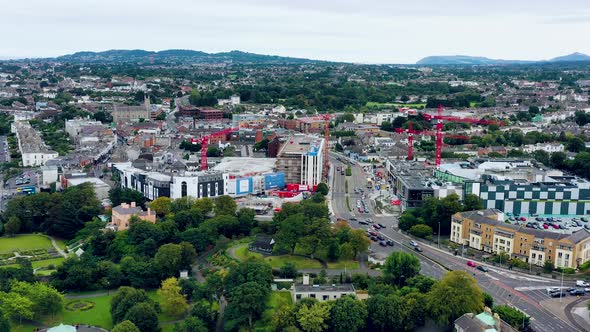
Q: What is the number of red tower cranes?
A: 4